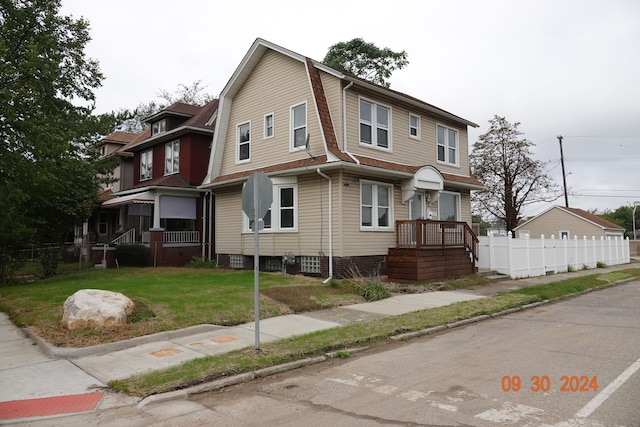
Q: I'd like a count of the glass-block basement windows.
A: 3